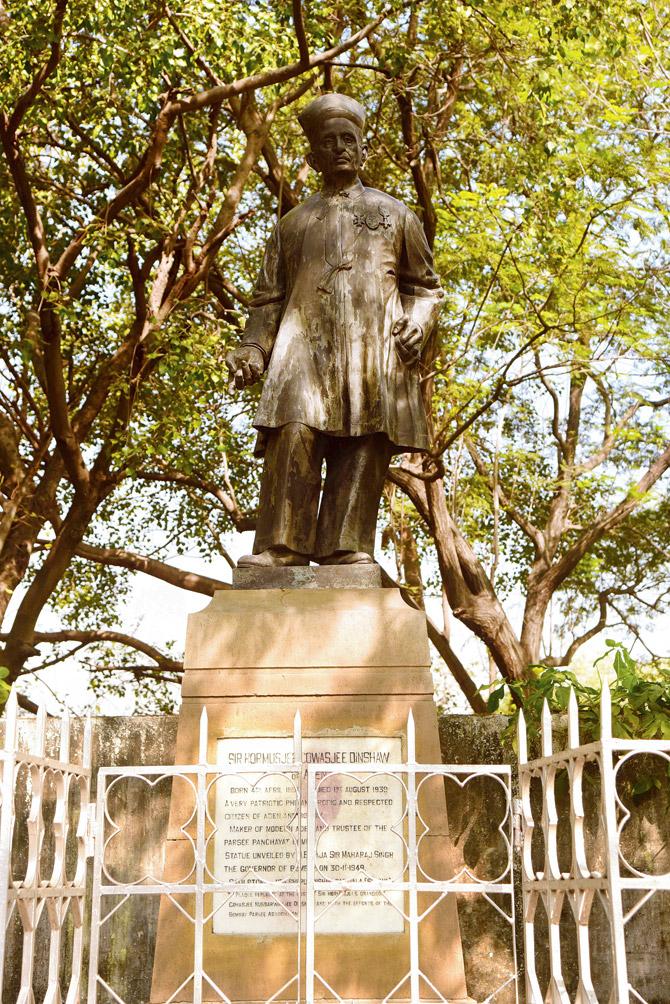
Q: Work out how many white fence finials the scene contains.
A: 11